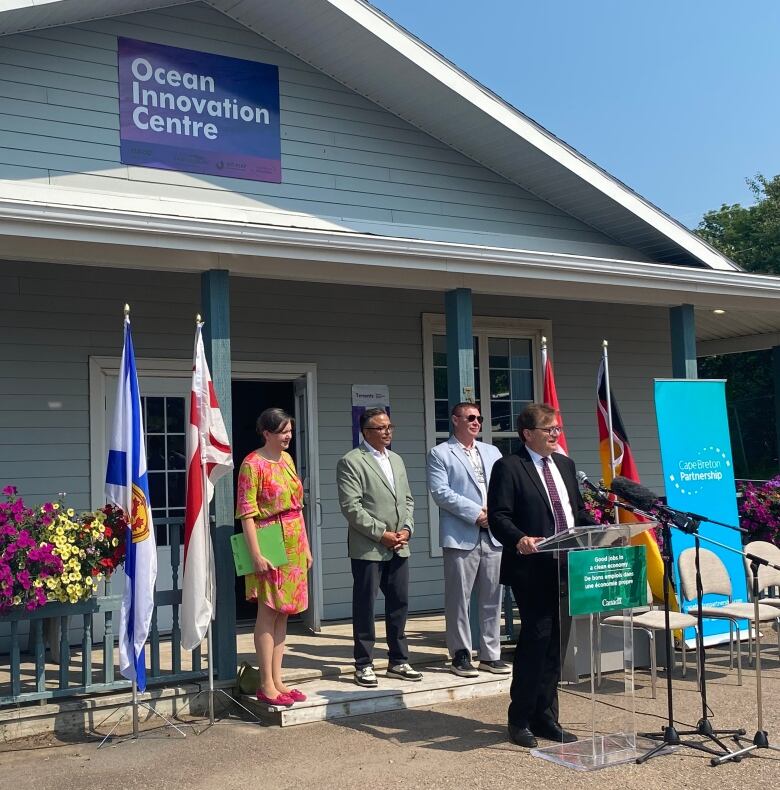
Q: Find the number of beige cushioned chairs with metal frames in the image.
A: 3